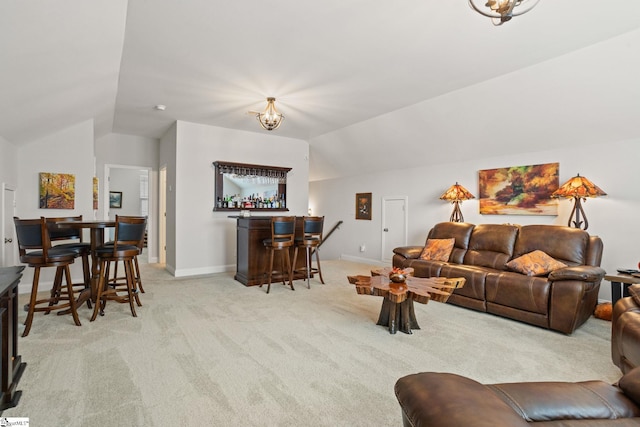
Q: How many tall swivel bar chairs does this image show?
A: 6